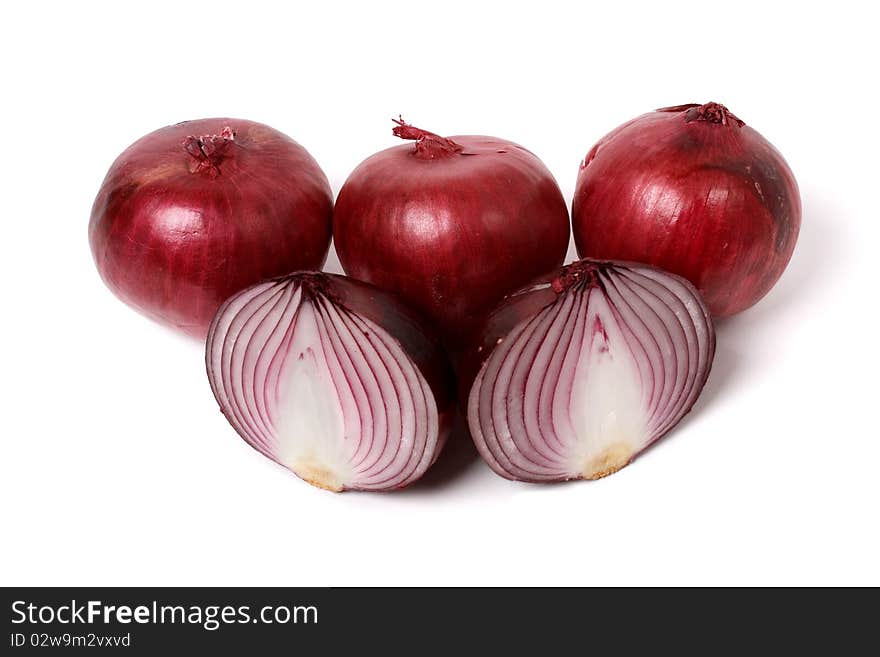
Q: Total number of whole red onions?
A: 3